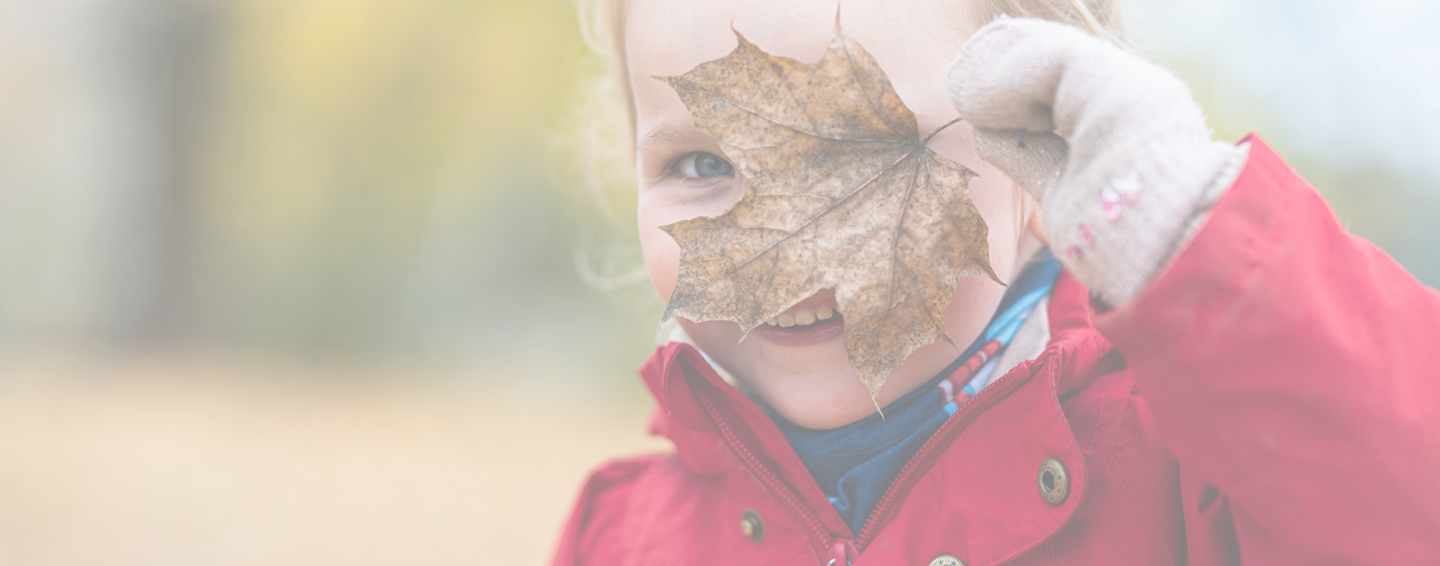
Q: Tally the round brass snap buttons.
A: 3